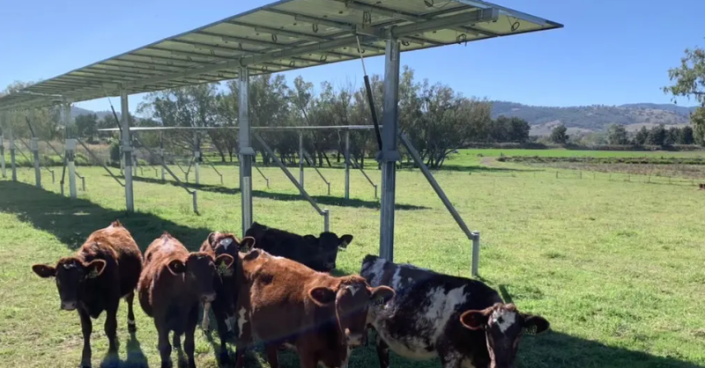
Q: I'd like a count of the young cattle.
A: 6